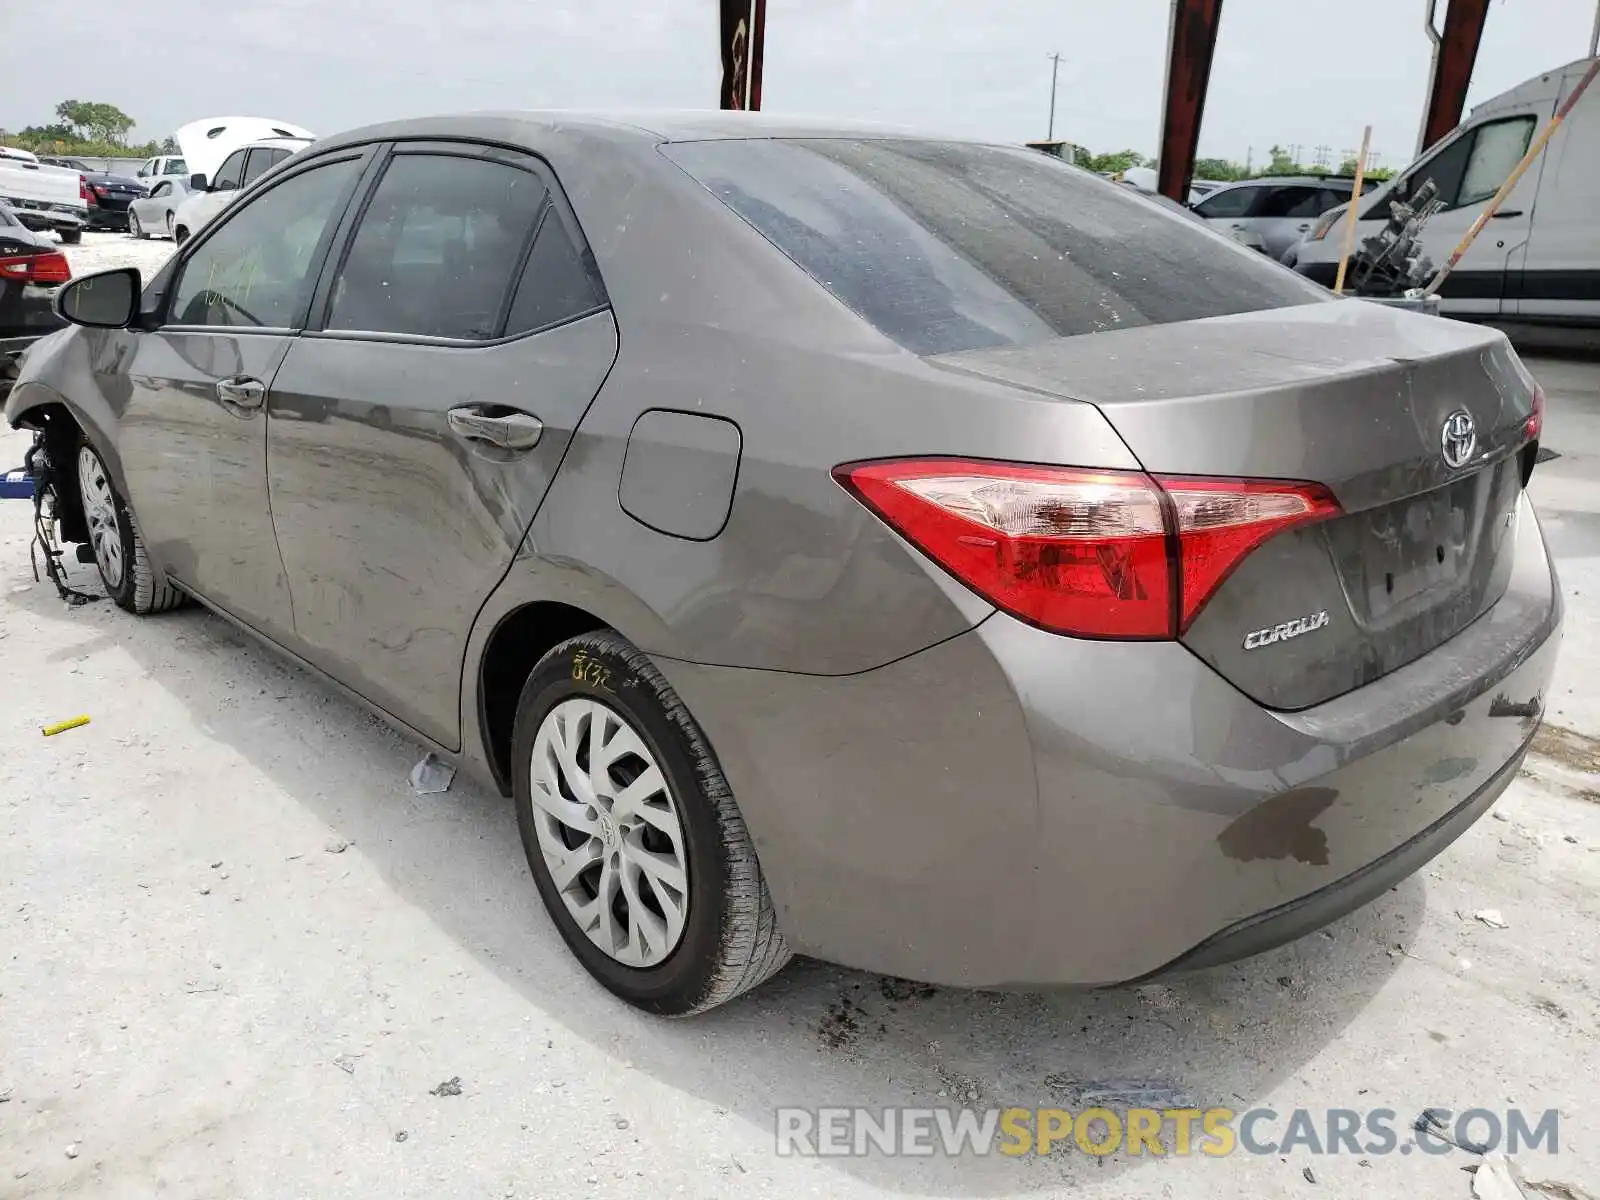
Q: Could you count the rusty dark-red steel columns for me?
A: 3